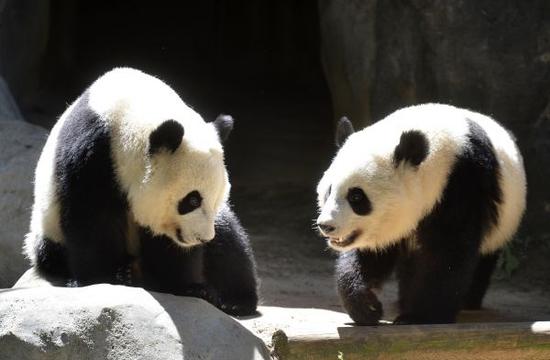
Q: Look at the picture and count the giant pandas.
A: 2